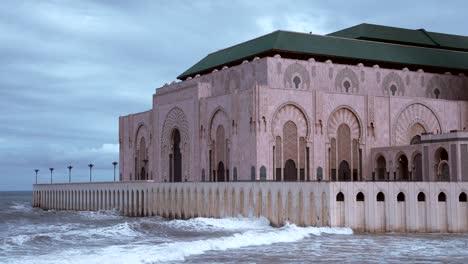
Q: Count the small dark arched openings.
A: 7